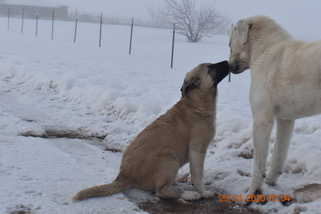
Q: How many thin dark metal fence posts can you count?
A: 9